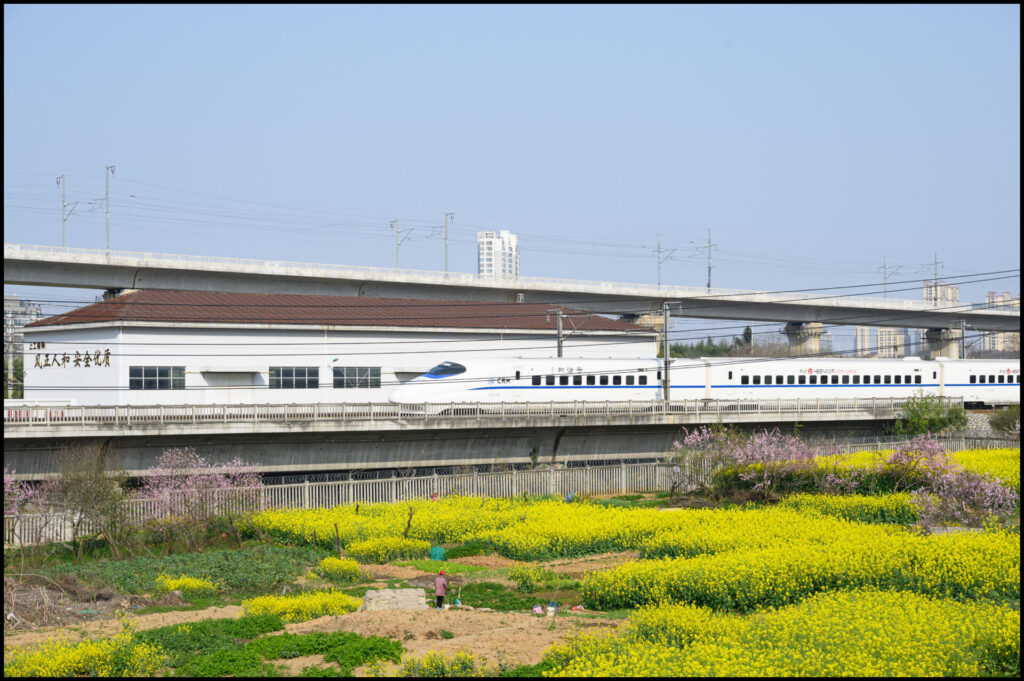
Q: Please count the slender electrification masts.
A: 11